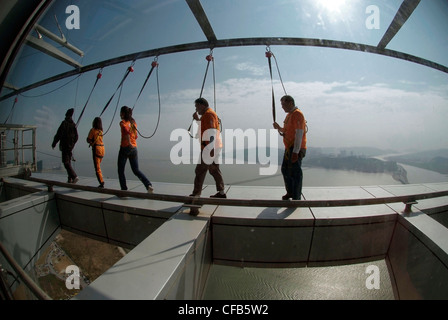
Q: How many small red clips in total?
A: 6